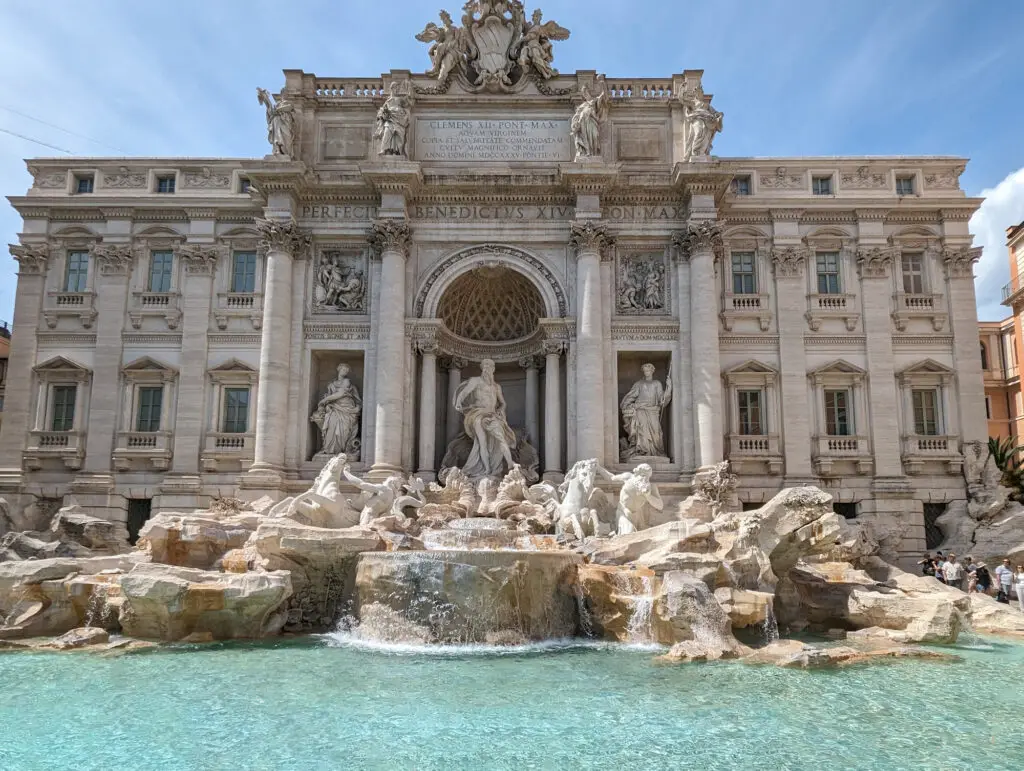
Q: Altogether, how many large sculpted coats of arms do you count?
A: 1